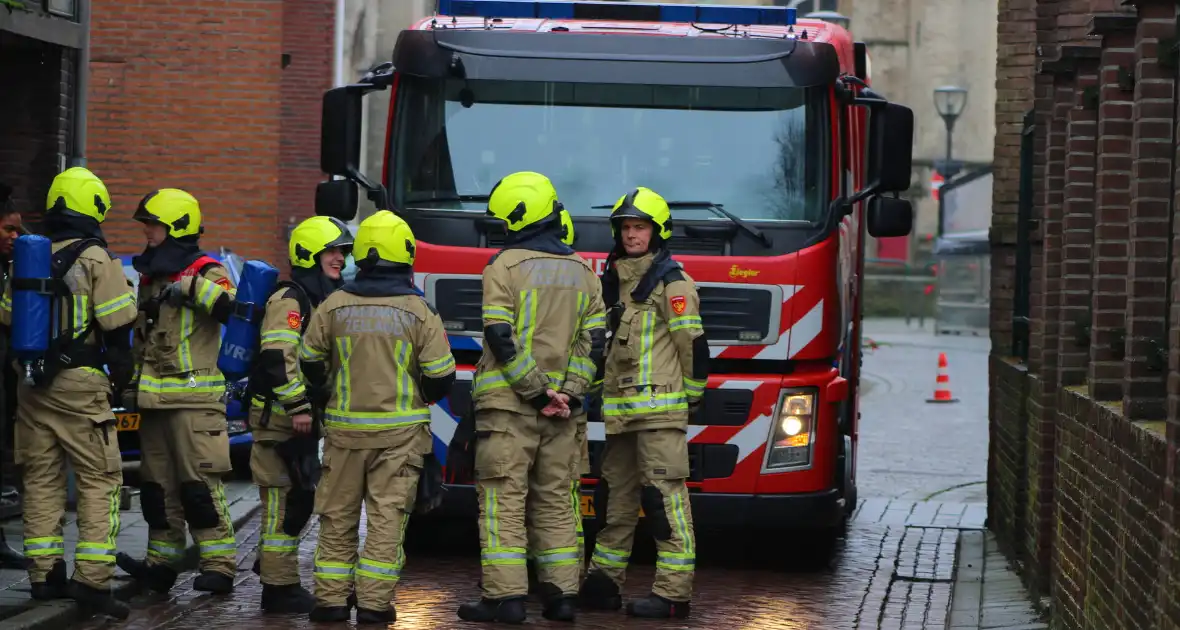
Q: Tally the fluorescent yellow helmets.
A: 7